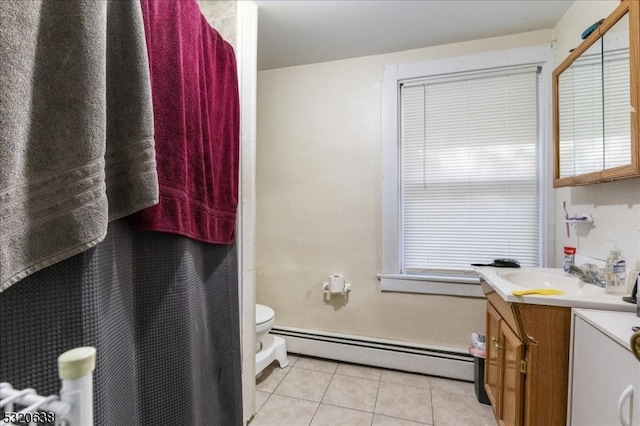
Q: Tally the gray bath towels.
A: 2